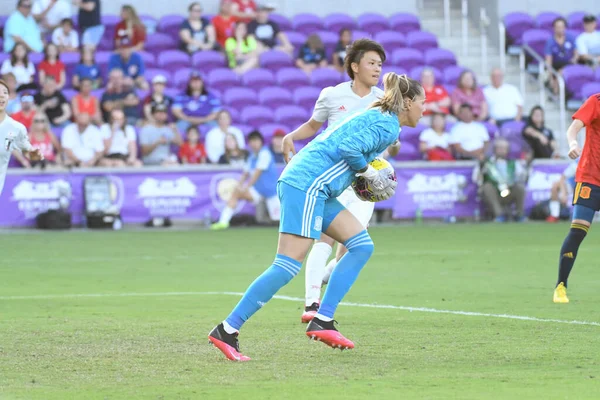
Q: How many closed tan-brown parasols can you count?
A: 0